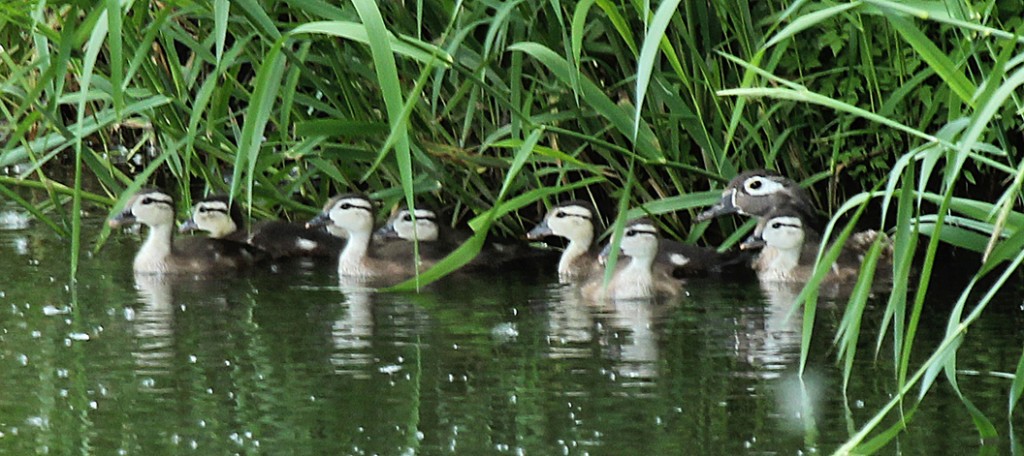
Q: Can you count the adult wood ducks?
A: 1